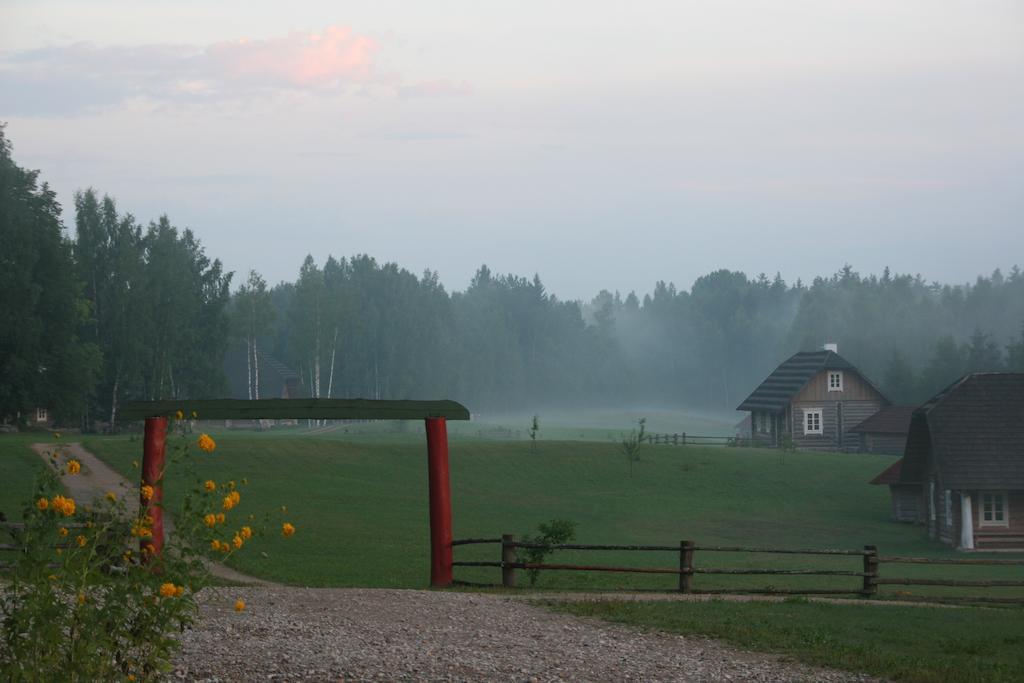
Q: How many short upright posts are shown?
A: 3